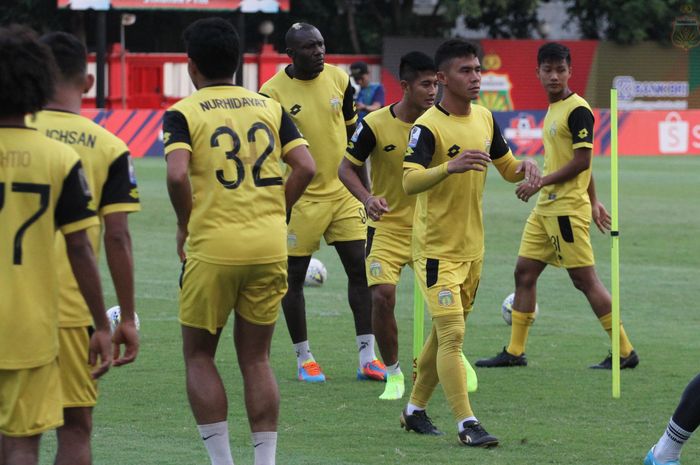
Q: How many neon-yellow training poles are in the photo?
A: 2